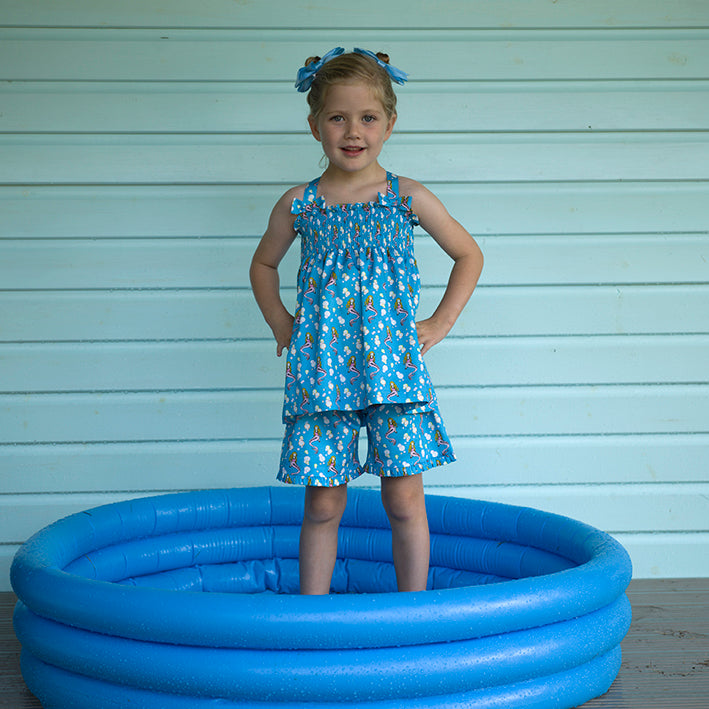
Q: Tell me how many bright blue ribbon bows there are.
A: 2